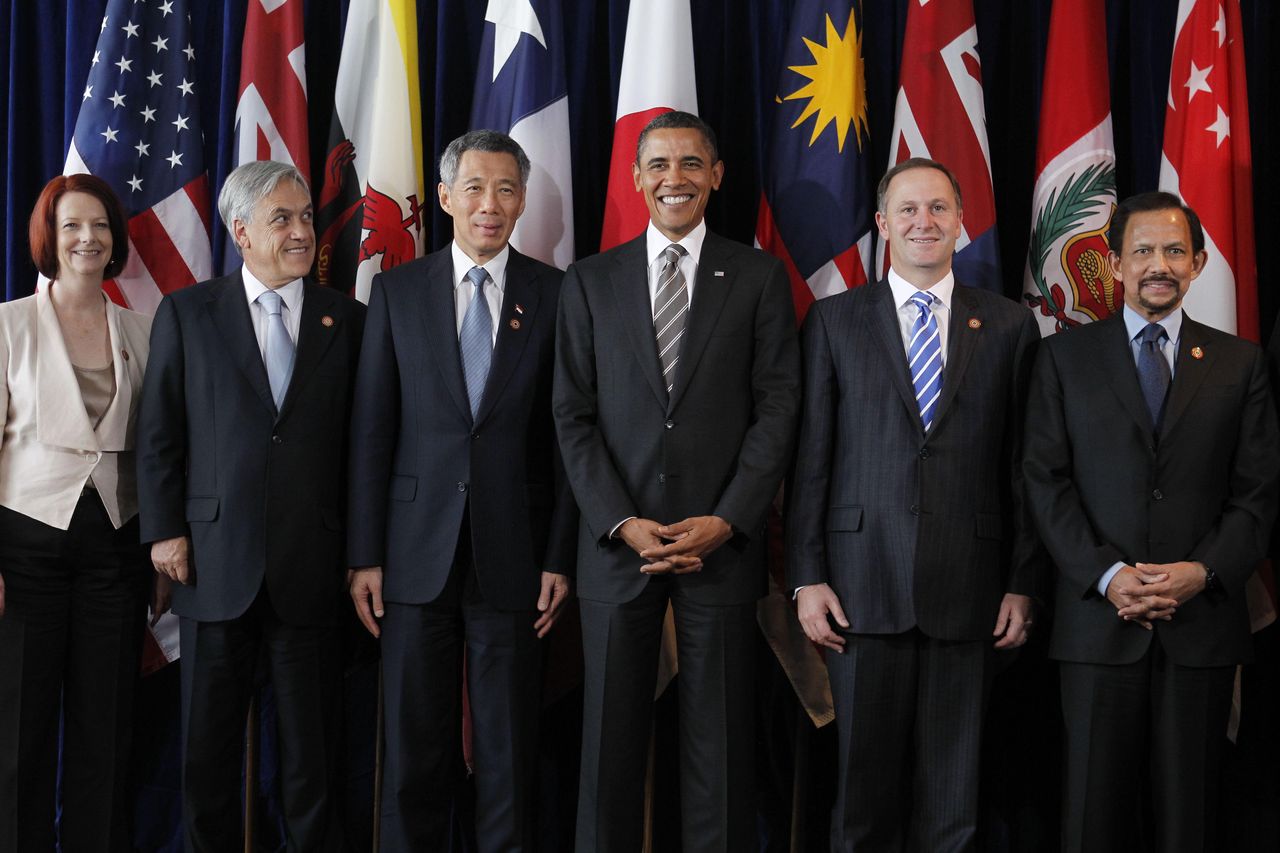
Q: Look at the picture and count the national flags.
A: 9